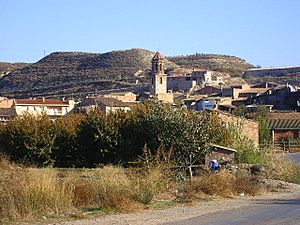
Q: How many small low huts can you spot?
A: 1